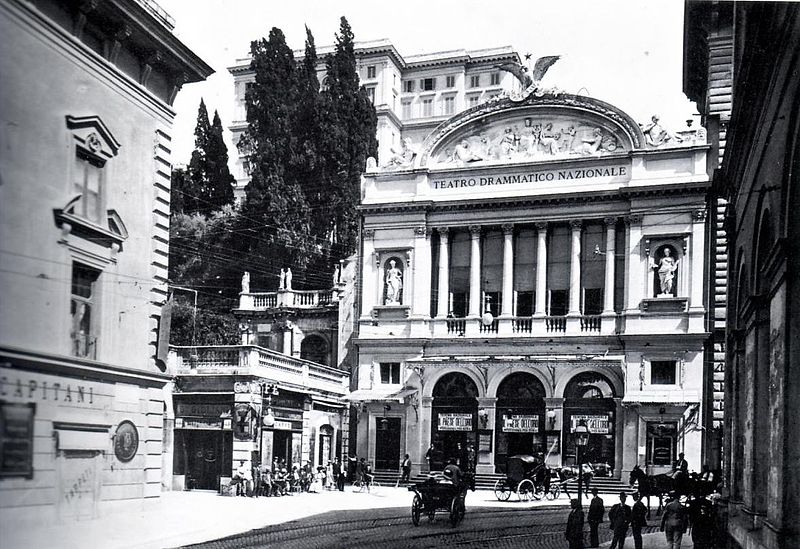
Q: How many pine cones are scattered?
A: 0